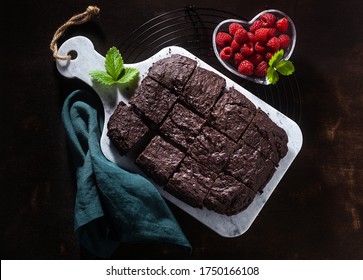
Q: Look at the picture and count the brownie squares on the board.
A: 12